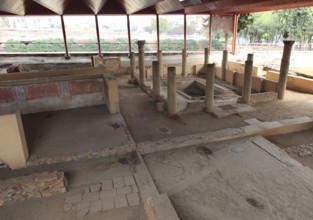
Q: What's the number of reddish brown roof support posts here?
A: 7